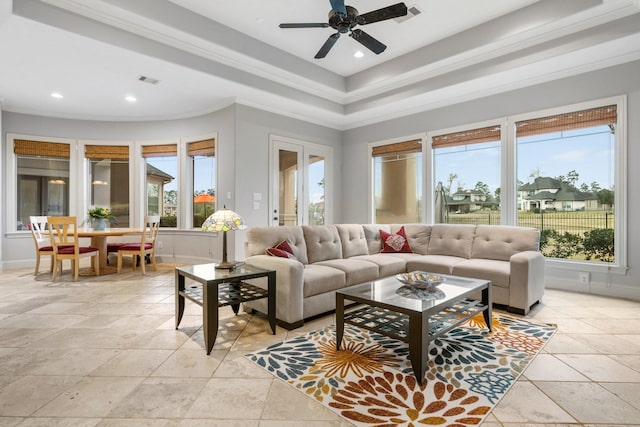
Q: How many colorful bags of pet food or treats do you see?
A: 0